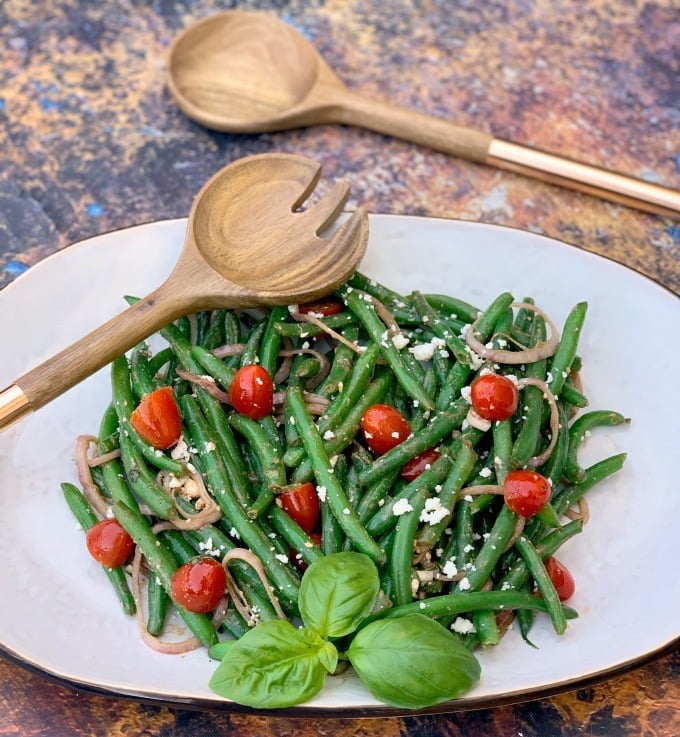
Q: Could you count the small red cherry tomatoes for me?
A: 12